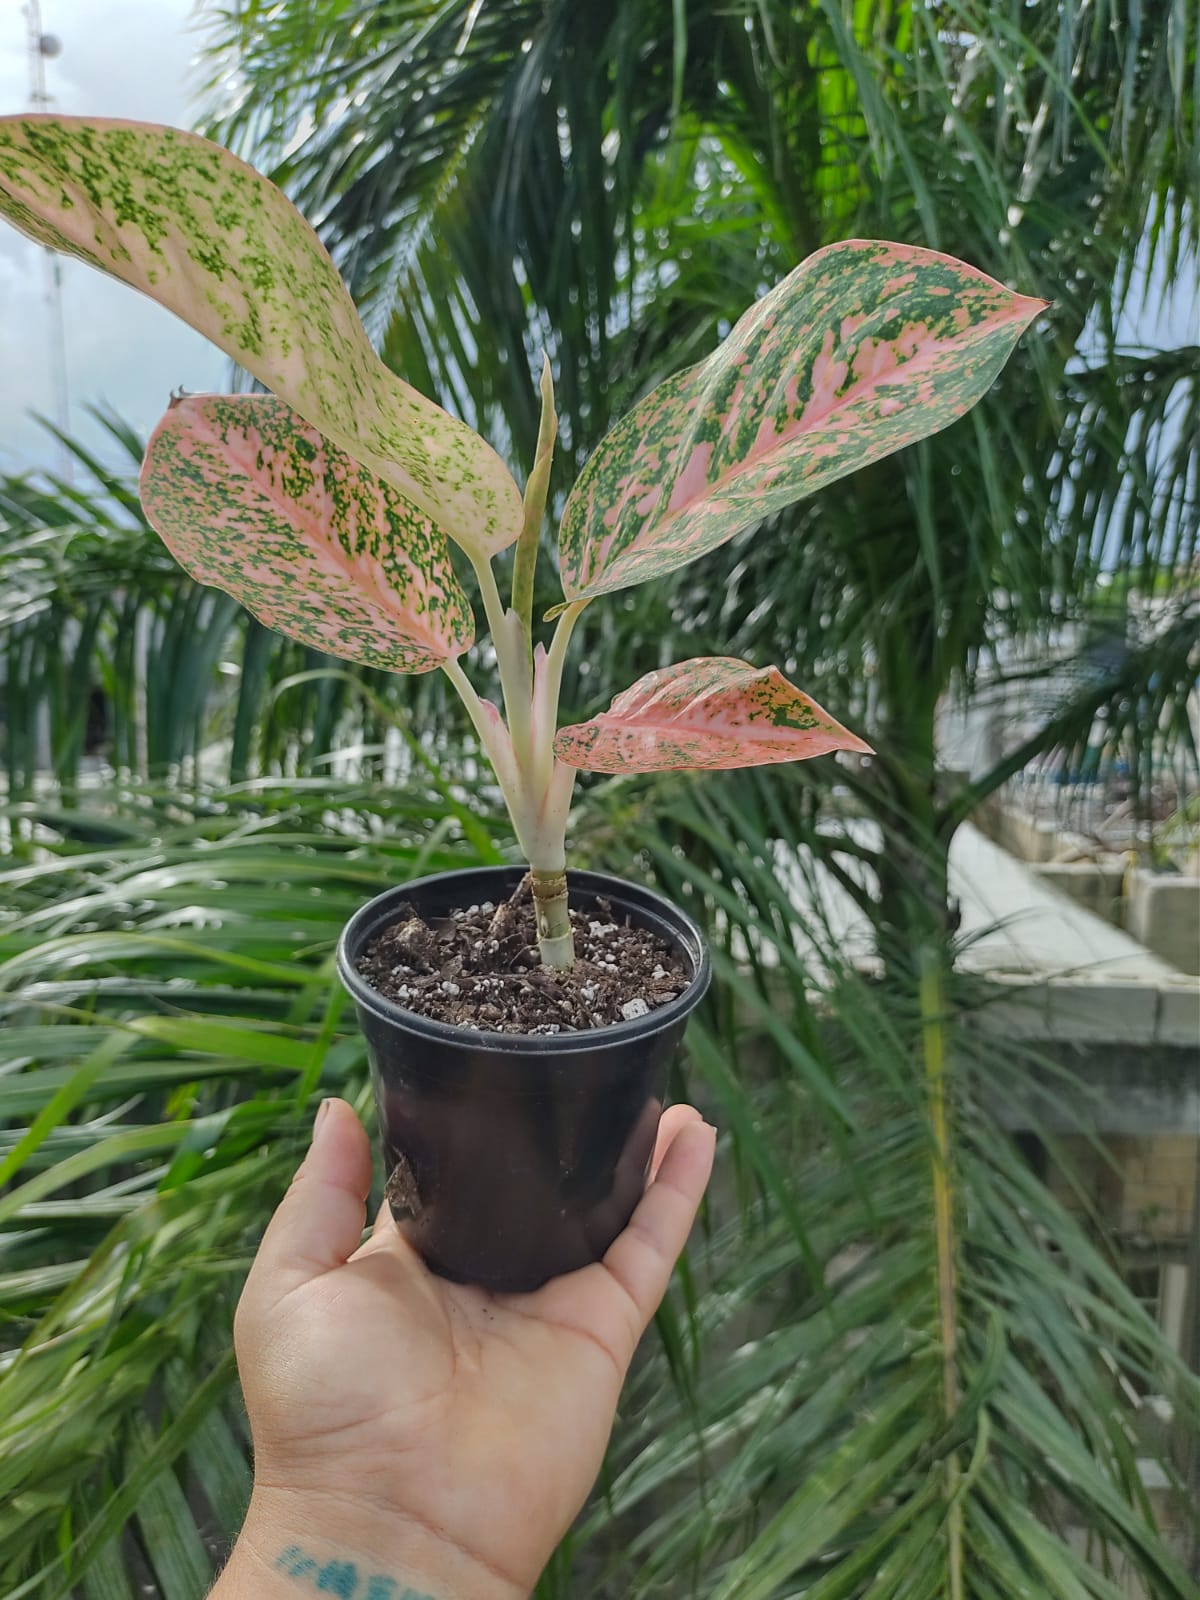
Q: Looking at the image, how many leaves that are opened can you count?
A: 4